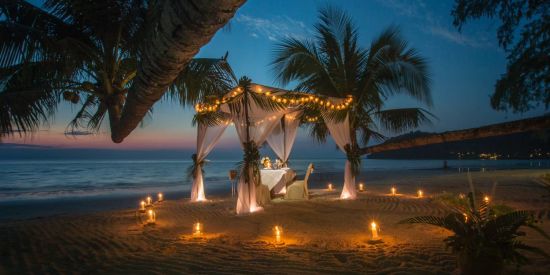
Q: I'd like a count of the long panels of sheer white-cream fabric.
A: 4